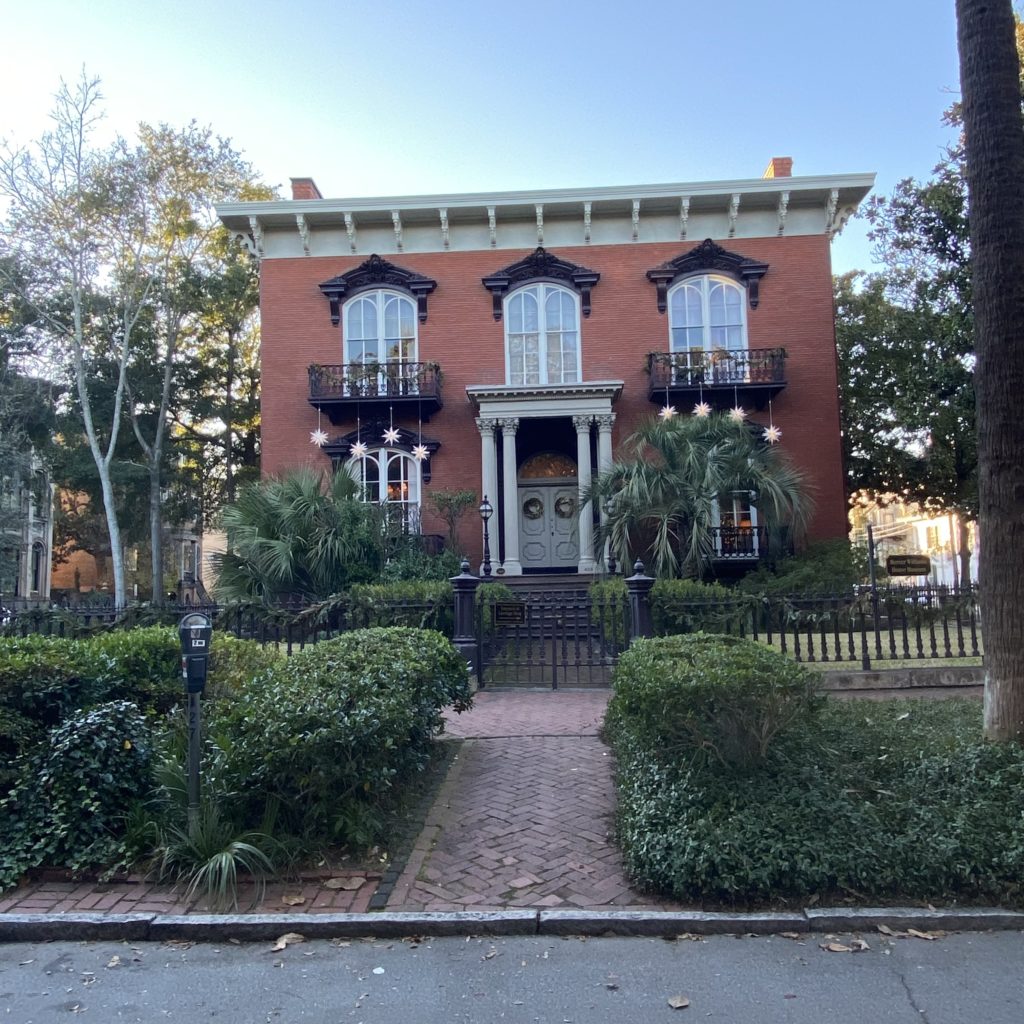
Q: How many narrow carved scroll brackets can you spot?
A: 13